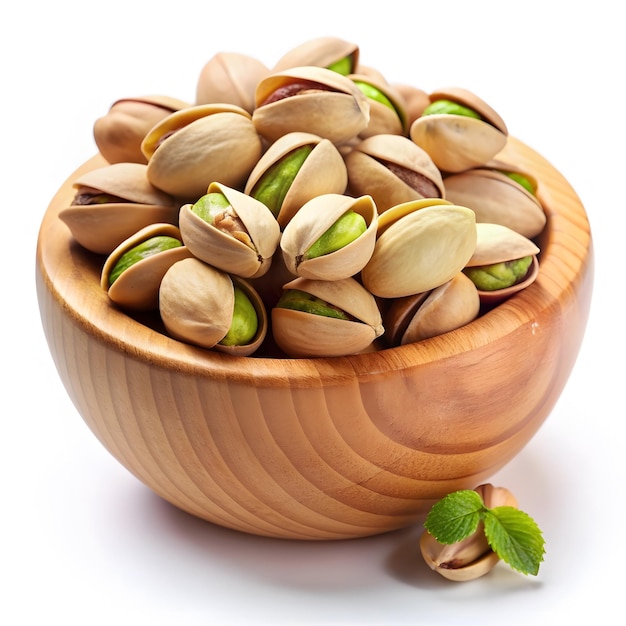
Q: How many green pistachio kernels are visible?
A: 11